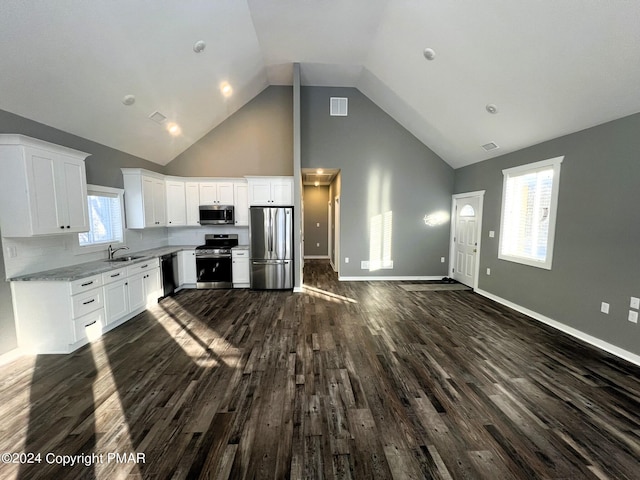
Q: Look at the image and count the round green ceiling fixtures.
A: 0